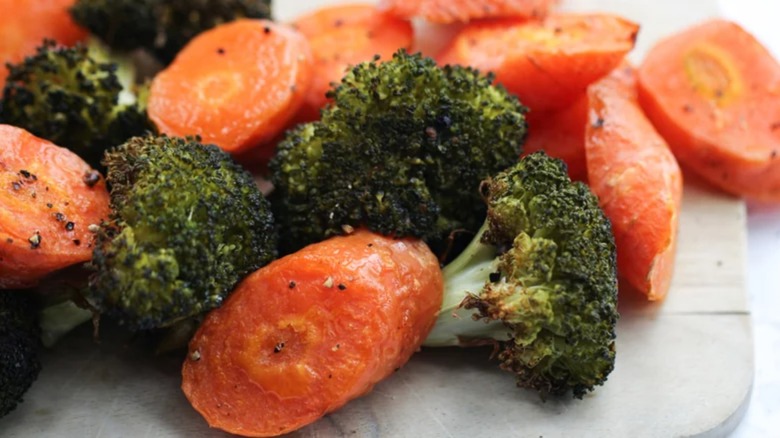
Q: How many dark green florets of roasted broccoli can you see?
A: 6